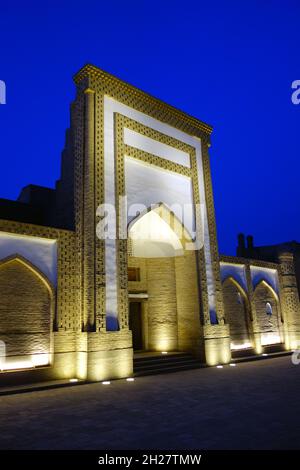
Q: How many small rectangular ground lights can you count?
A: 7